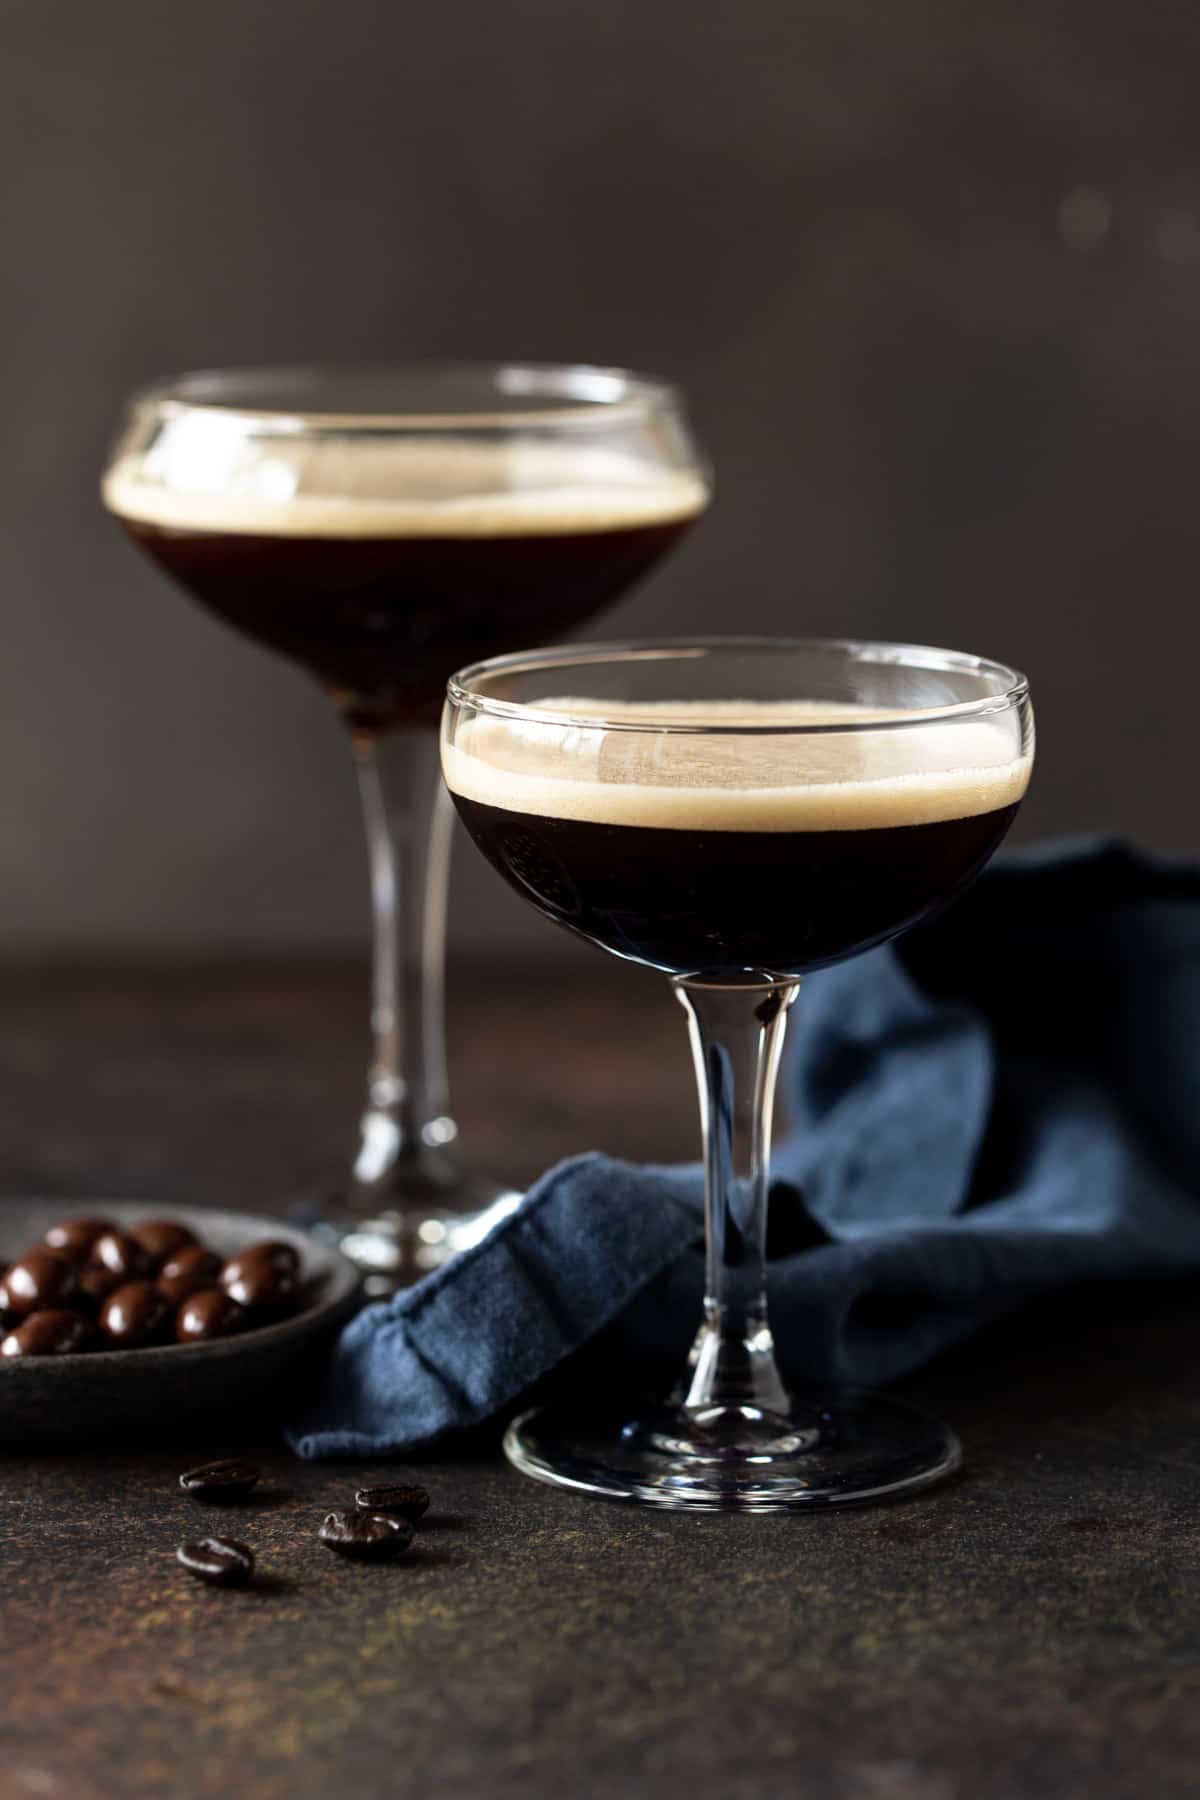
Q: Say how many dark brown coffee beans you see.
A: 4